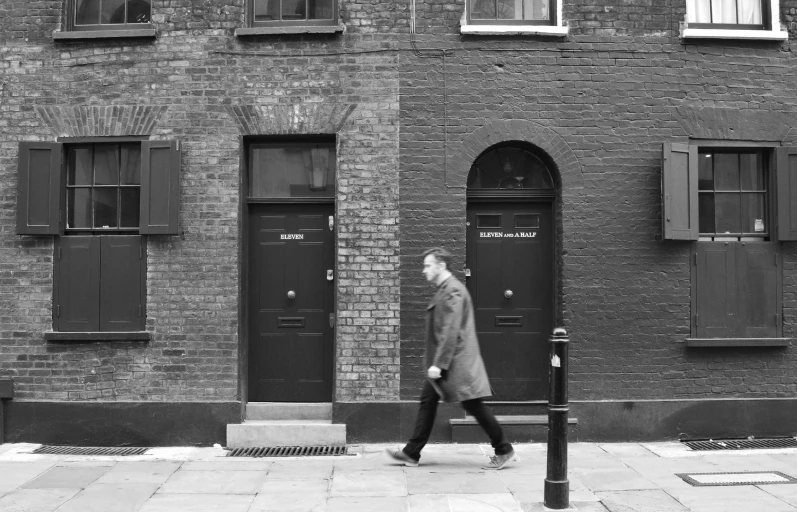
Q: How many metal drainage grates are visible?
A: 3